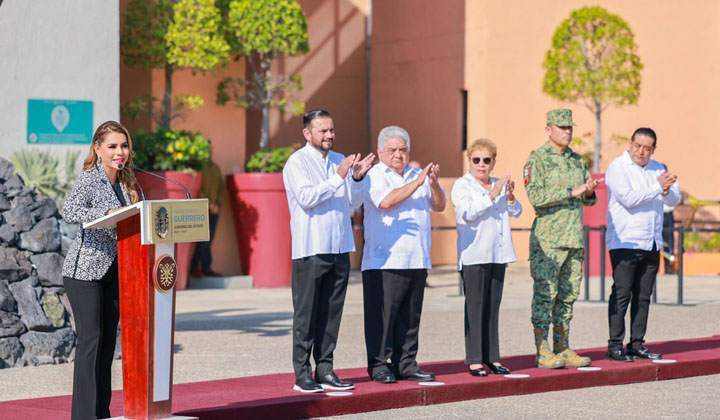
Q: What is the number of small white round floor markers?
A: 5